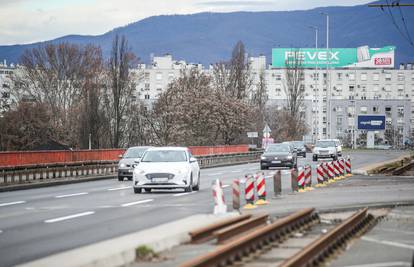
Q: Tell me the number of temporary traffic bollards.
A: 14